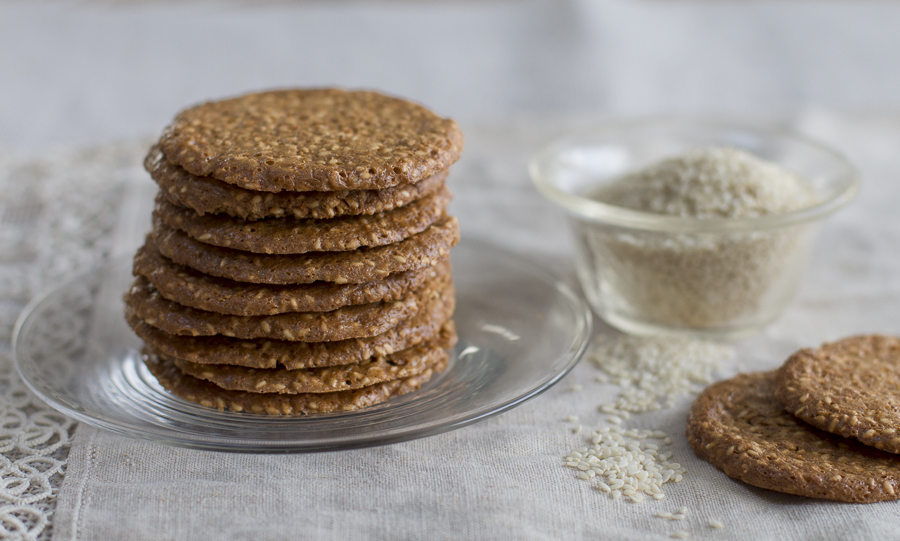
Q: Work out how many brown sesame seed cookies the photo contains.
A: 11